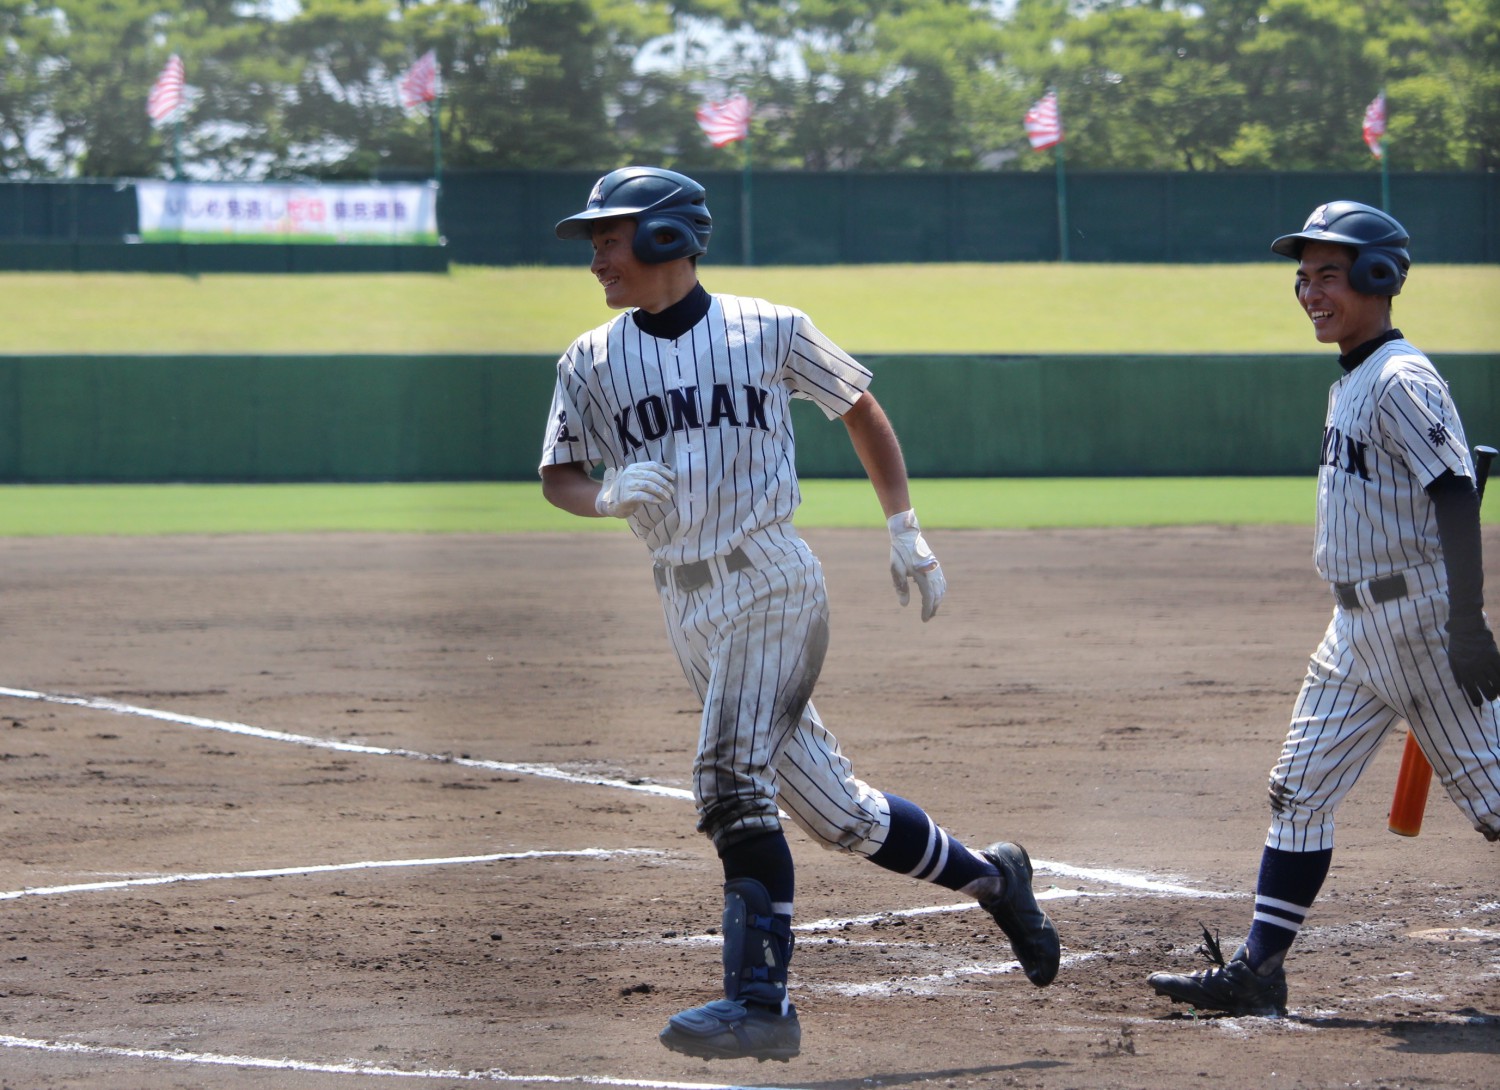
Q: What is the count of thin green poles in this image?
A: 5